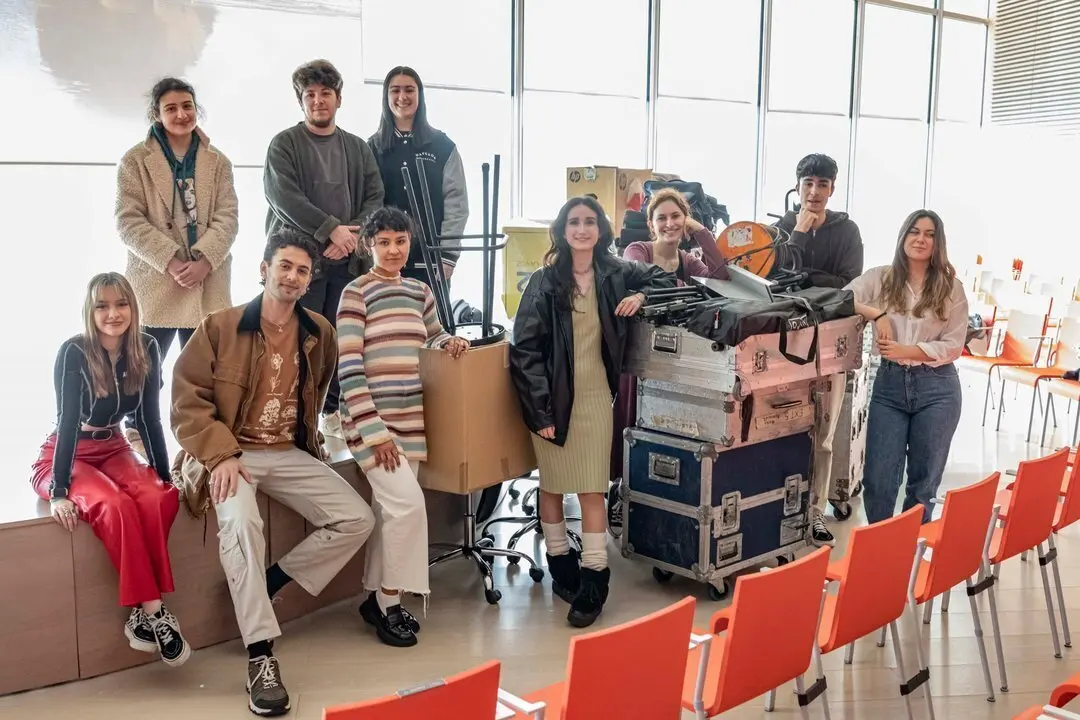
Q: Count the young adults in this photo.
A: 10